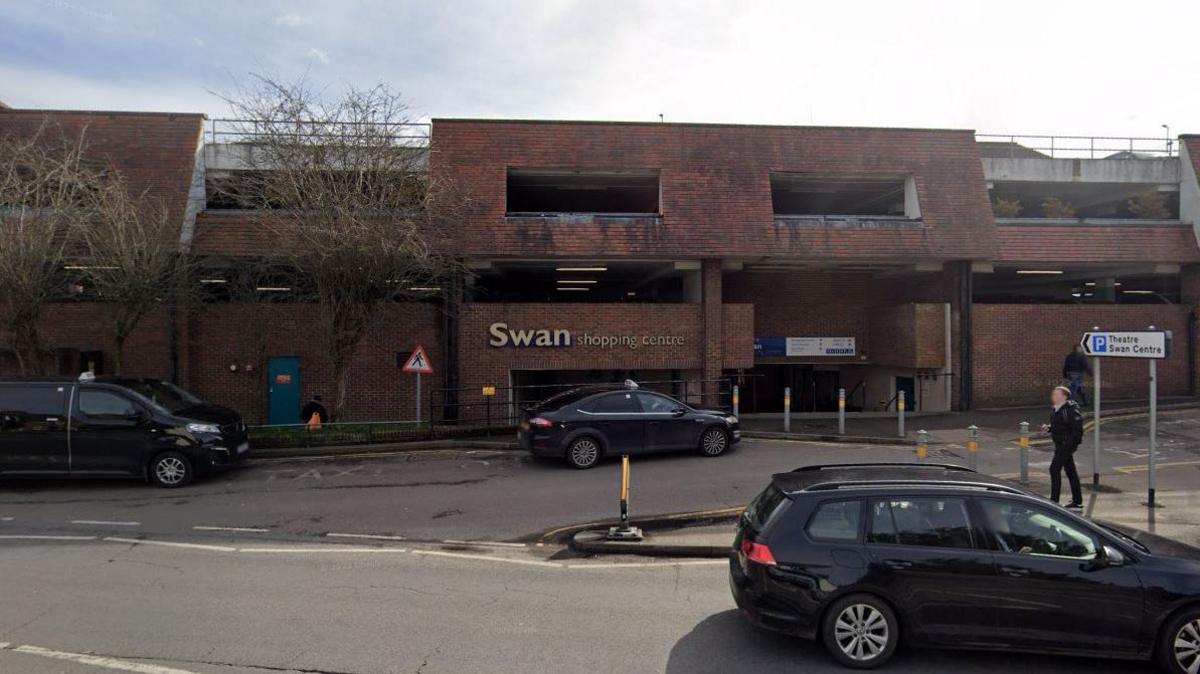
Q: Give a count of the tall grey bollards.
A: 7